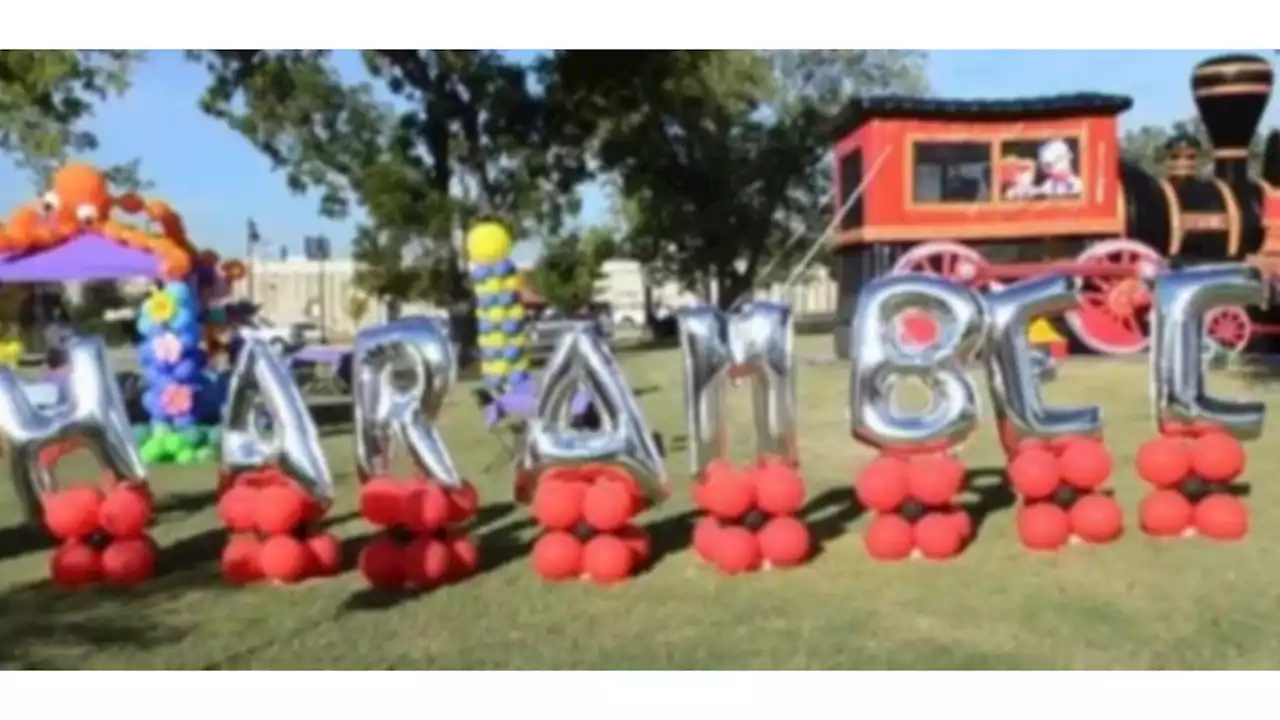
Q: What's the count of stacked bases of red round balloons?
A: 8